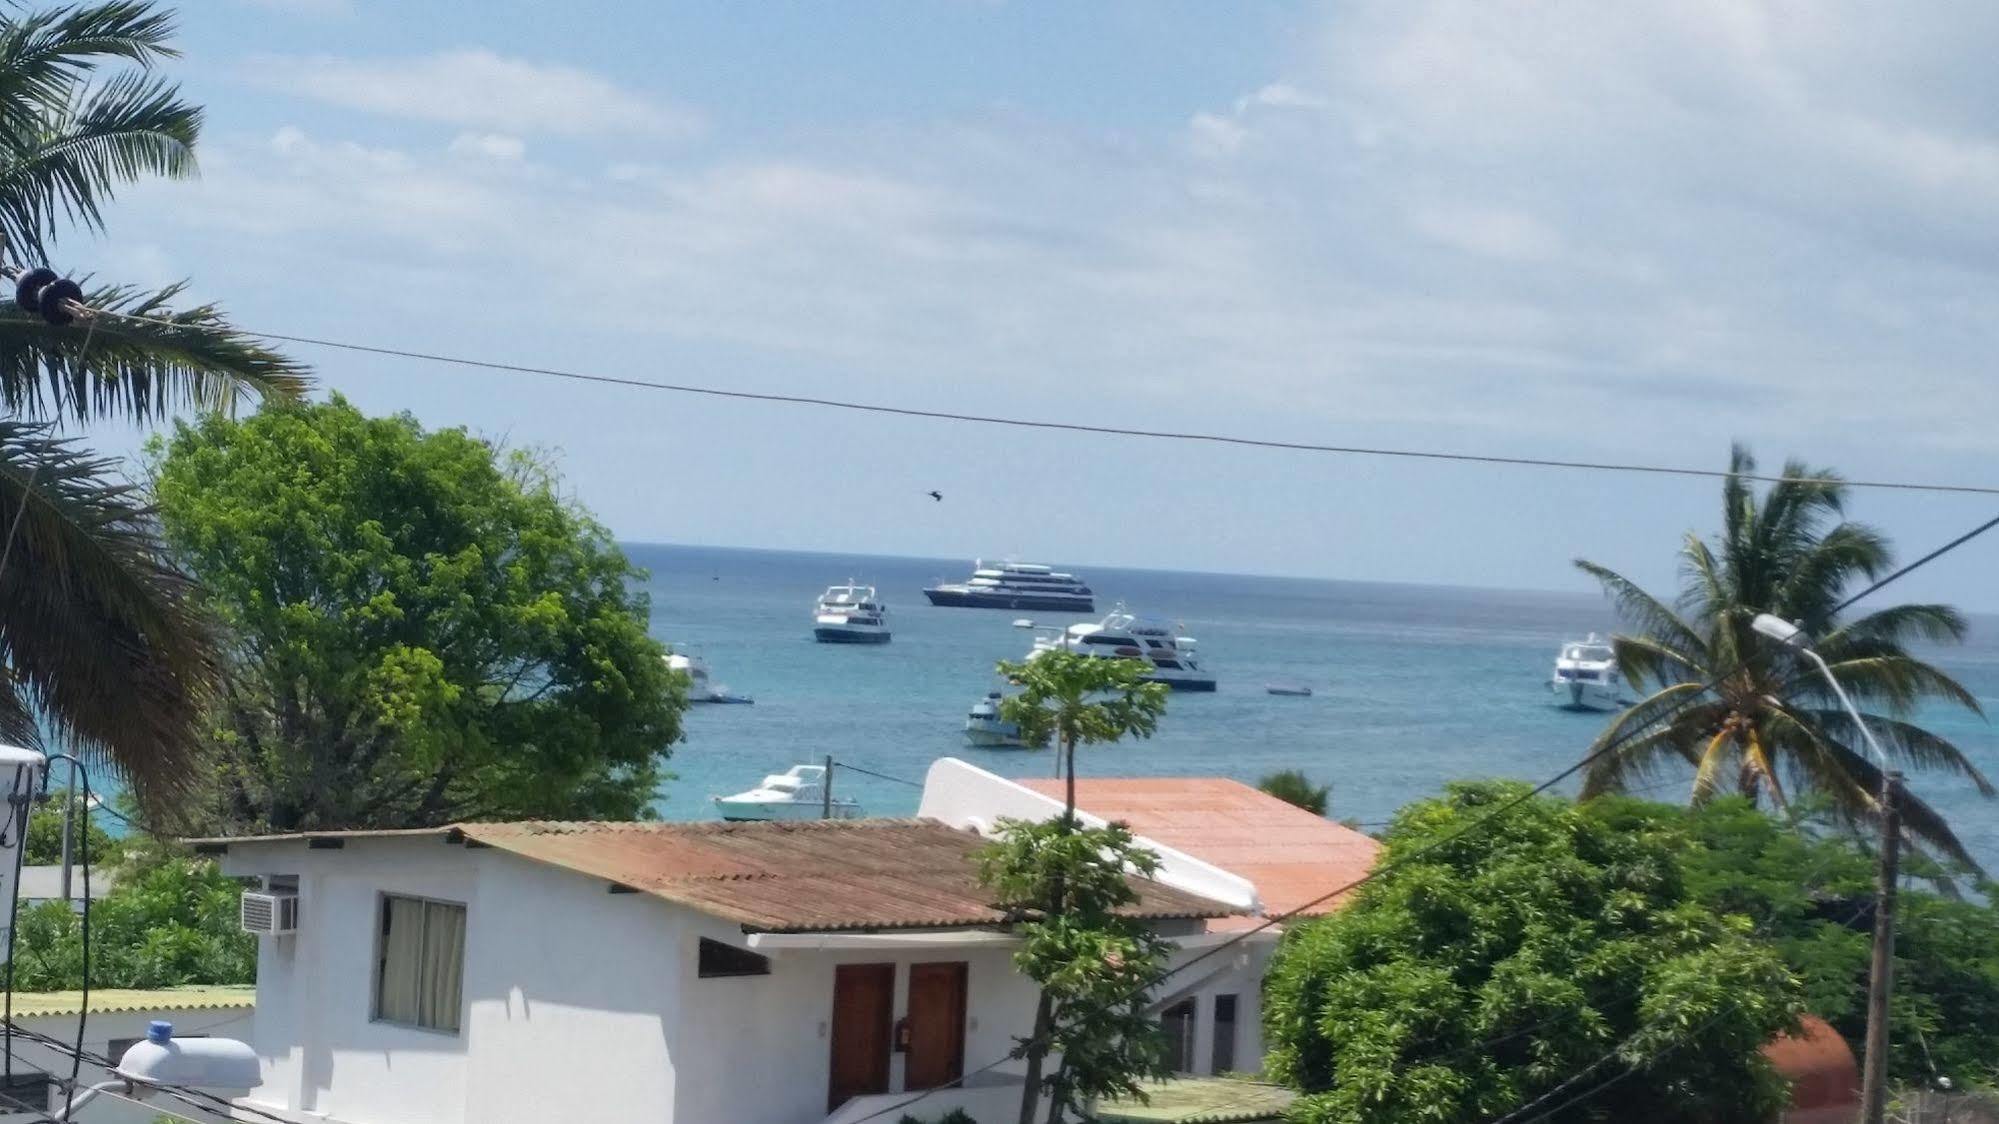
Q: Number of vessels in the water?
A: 8